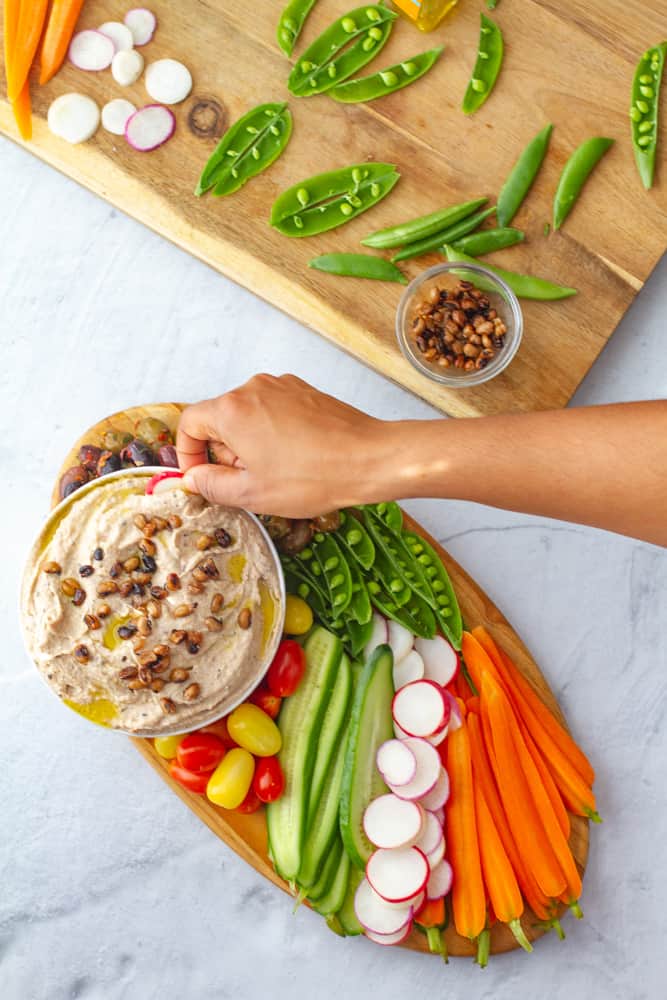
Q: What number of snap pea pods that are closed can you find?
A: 7